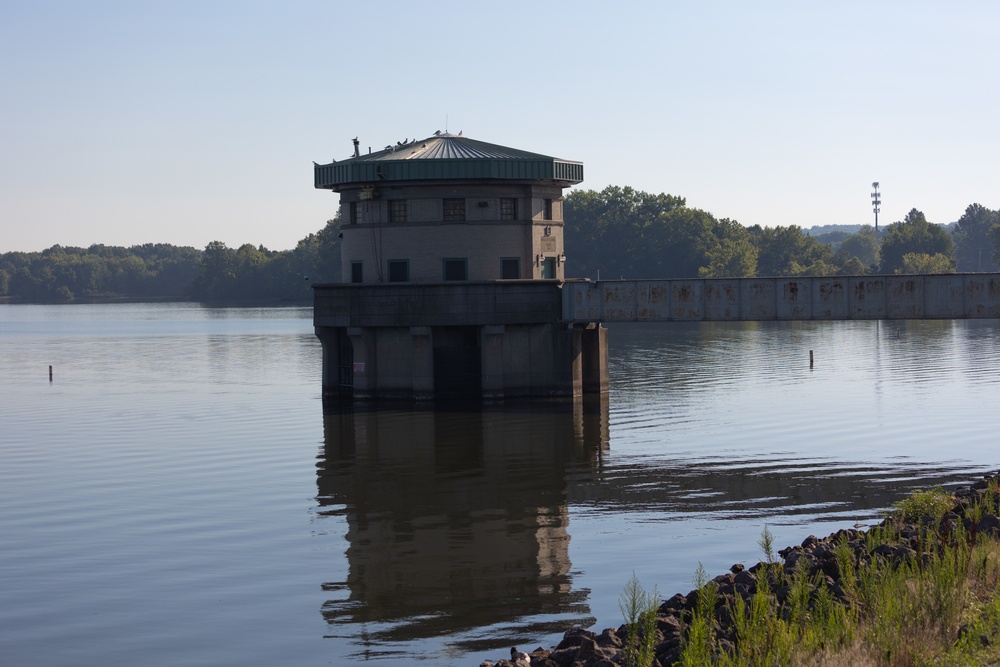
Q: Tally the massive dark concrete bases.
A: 1